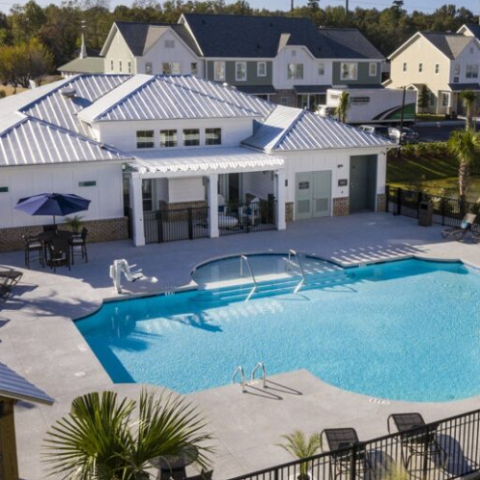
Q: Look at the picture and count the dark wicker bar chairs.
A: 4